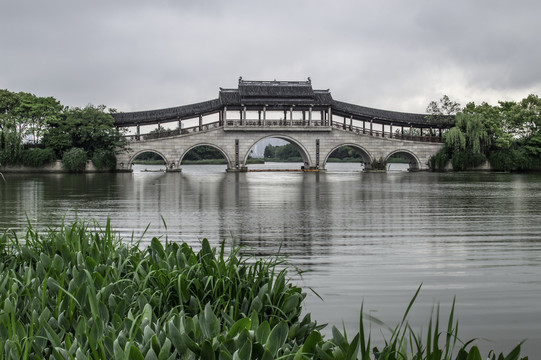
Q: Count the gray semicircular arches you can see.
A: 5